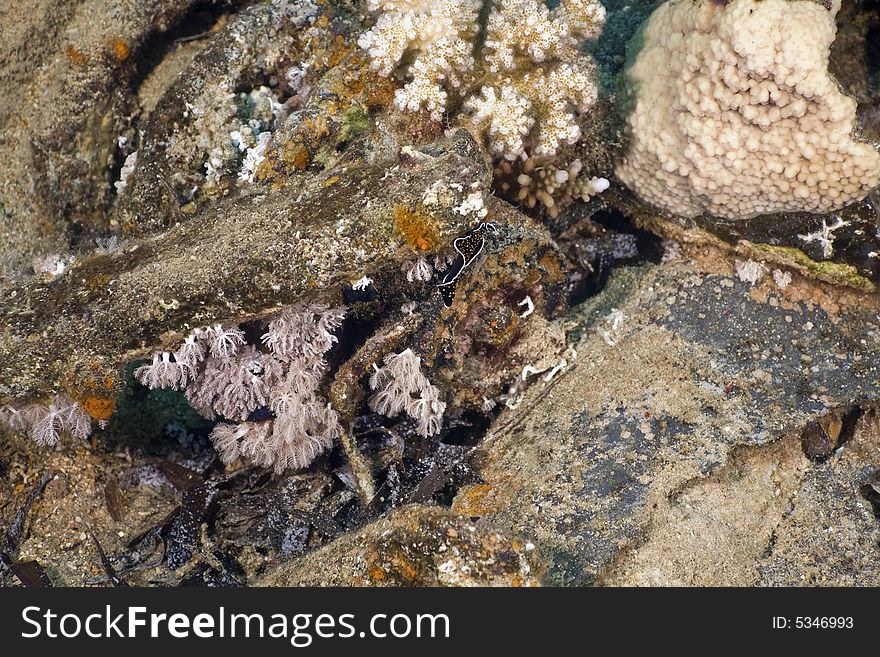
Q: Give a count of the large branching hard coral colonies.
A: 1